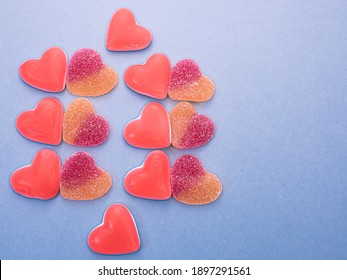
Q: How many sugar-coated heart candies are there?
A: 6